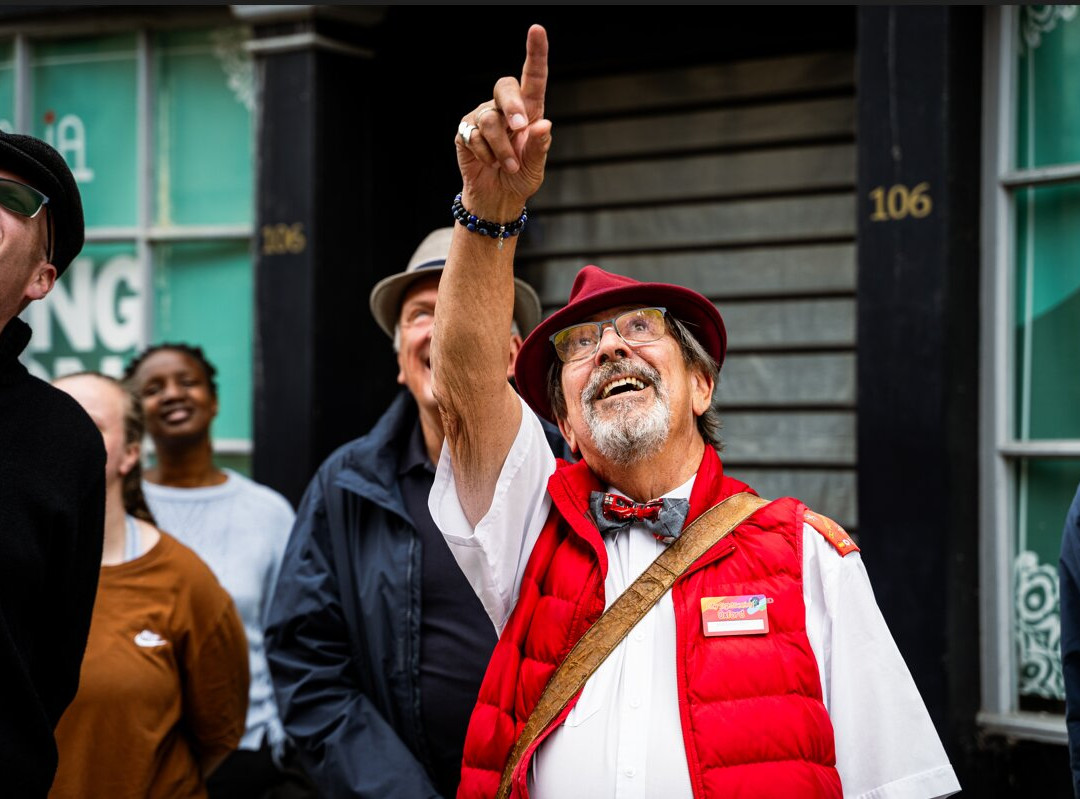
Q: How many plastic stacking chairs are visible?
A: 0